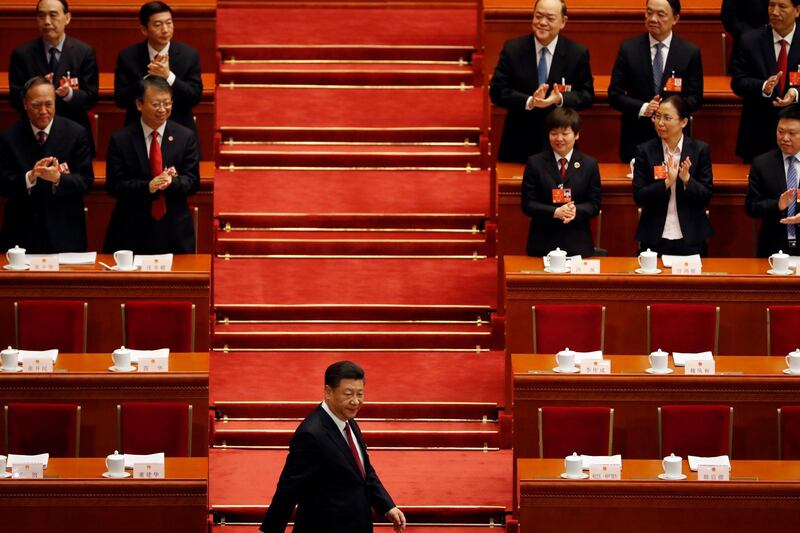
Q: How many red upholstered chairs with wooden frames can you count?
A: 10